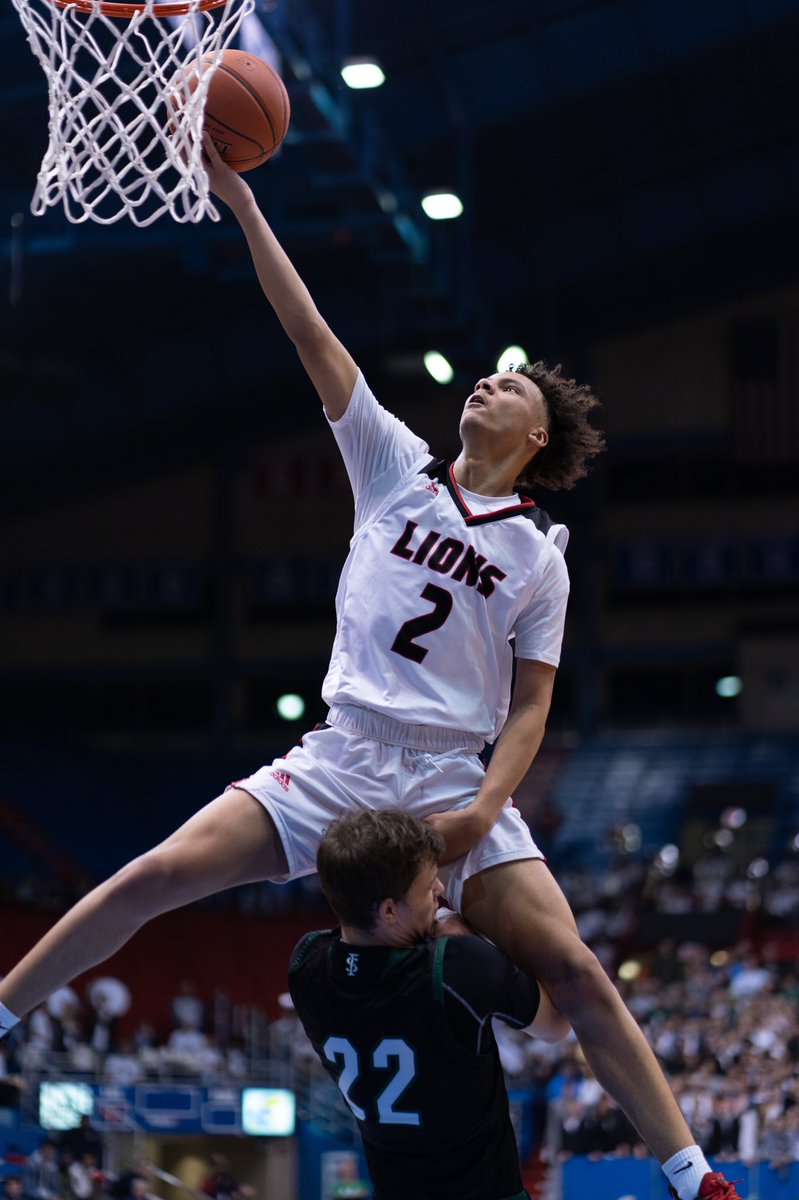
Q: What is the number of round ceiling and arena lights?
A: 6